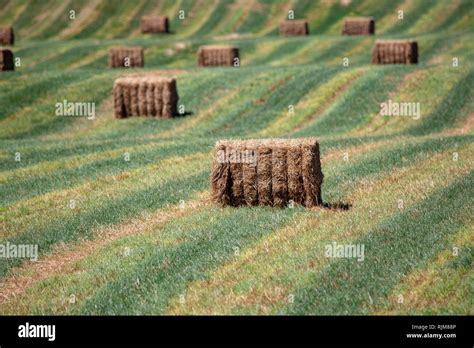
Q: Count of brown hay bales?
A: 10